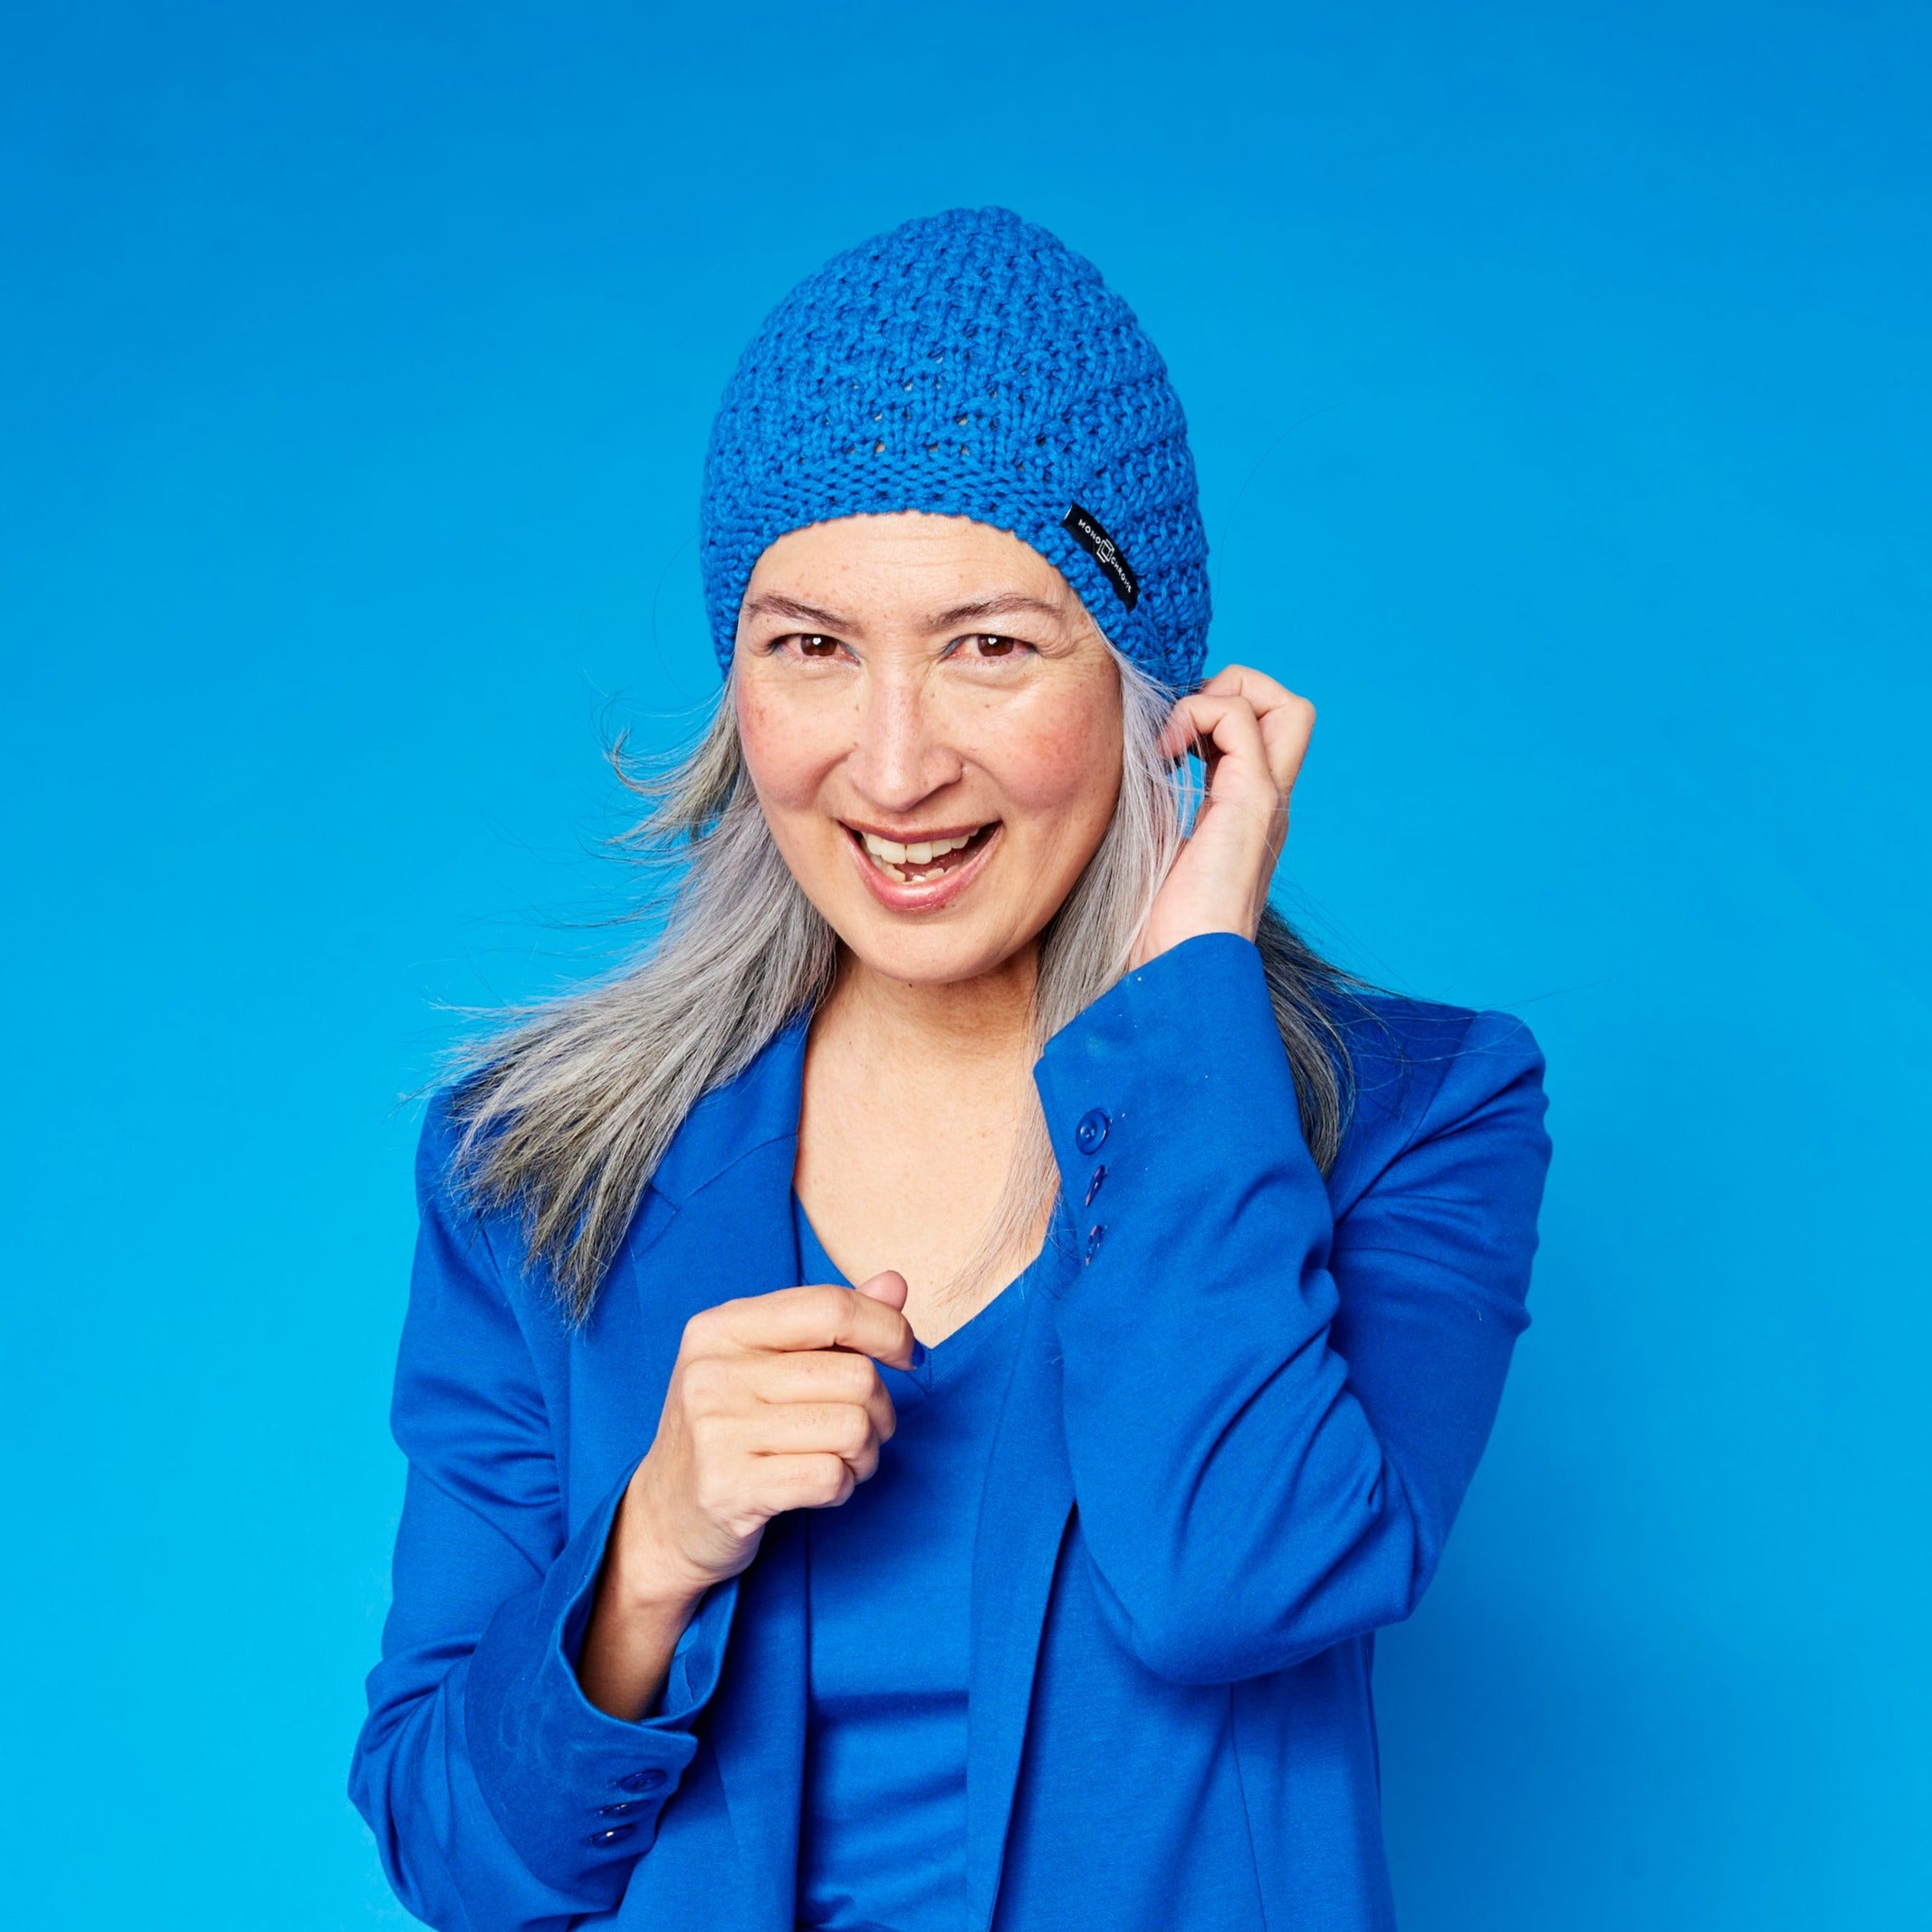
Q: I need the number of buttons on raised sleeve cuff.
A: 3